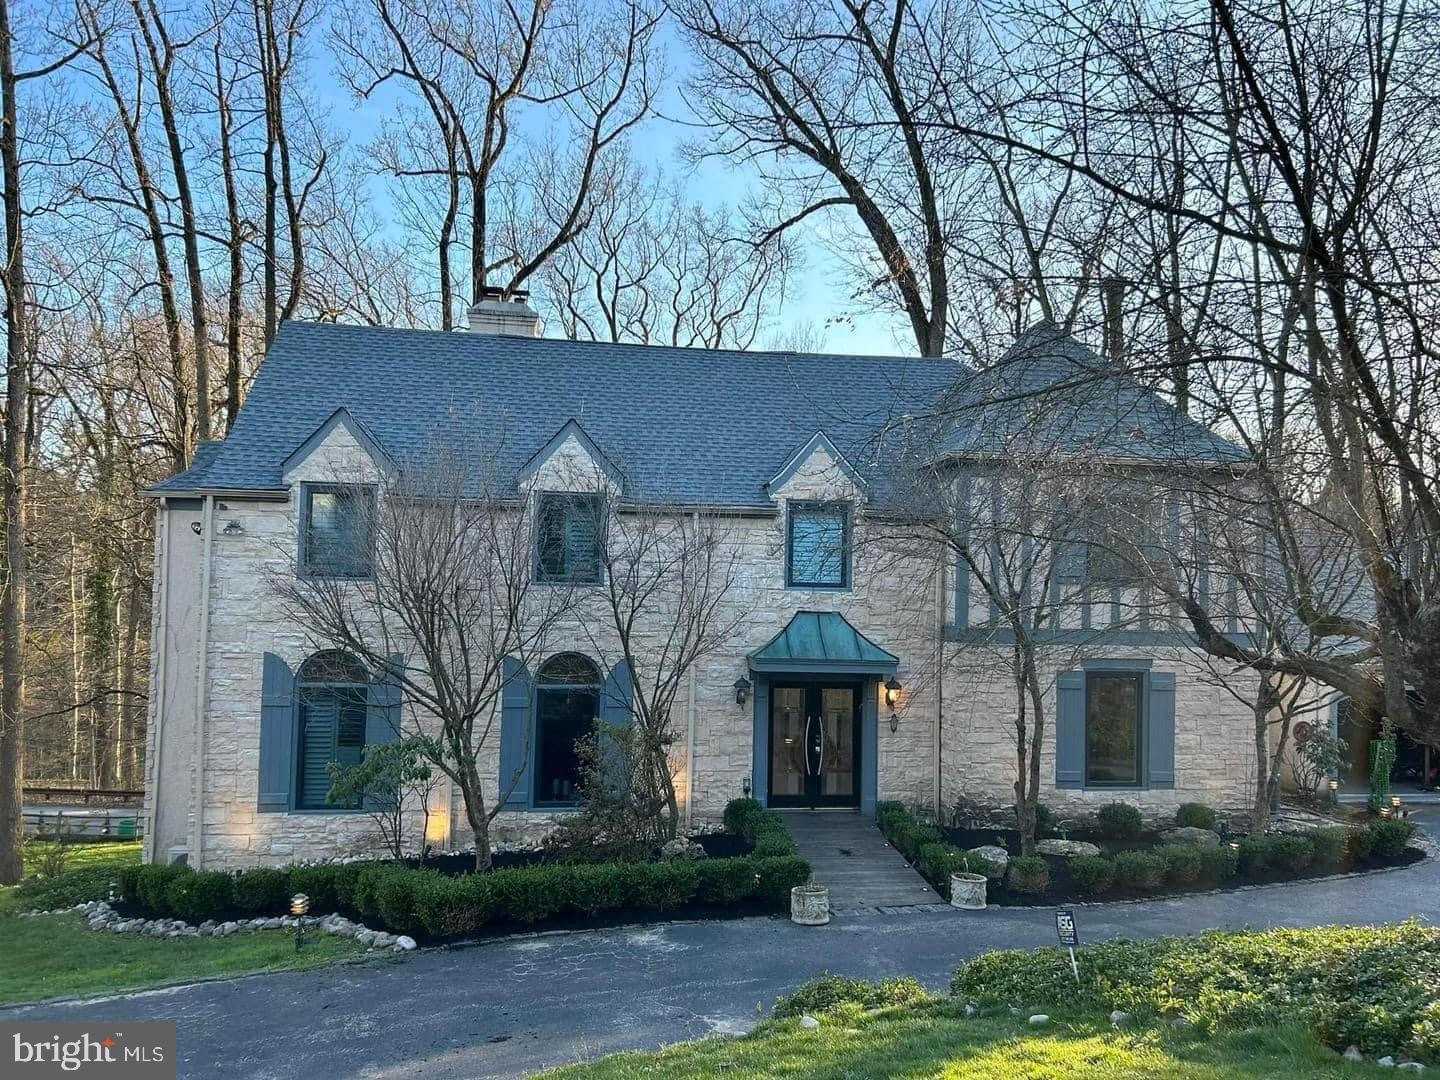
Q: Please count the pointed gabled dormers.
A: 3